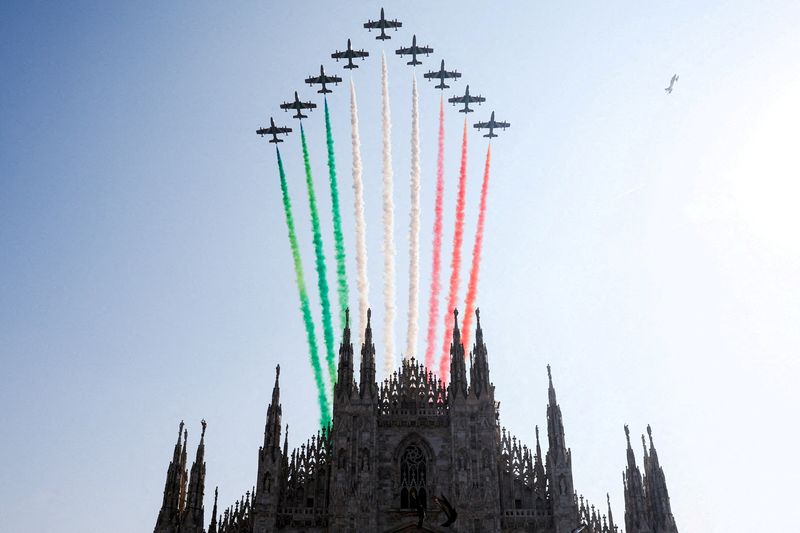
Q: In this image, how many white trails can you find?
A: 3